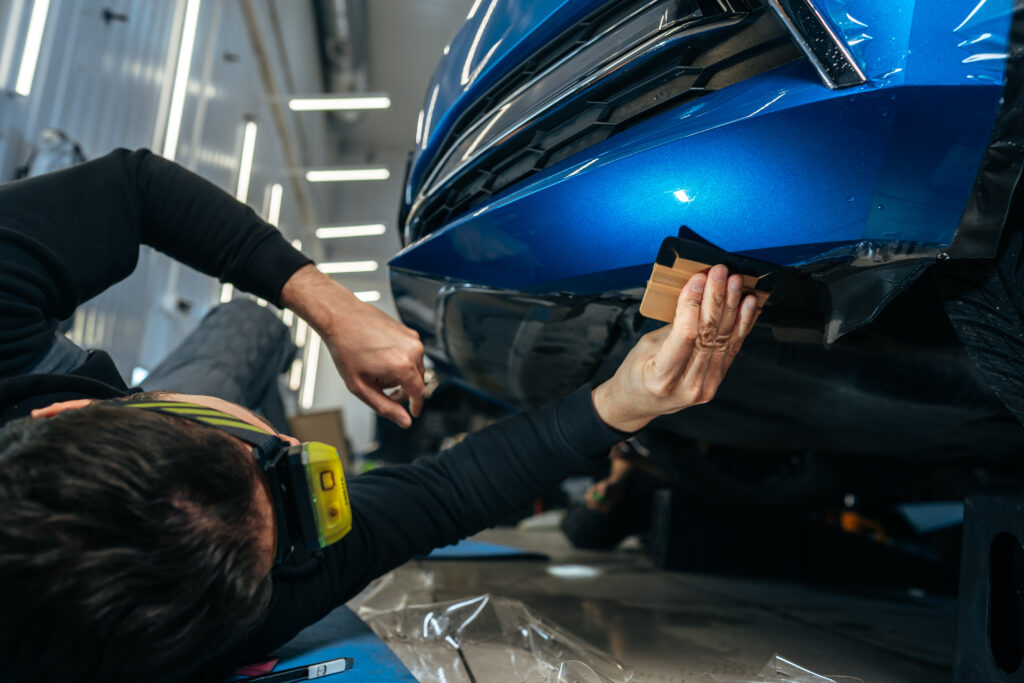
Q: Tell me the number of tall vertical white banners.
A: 0